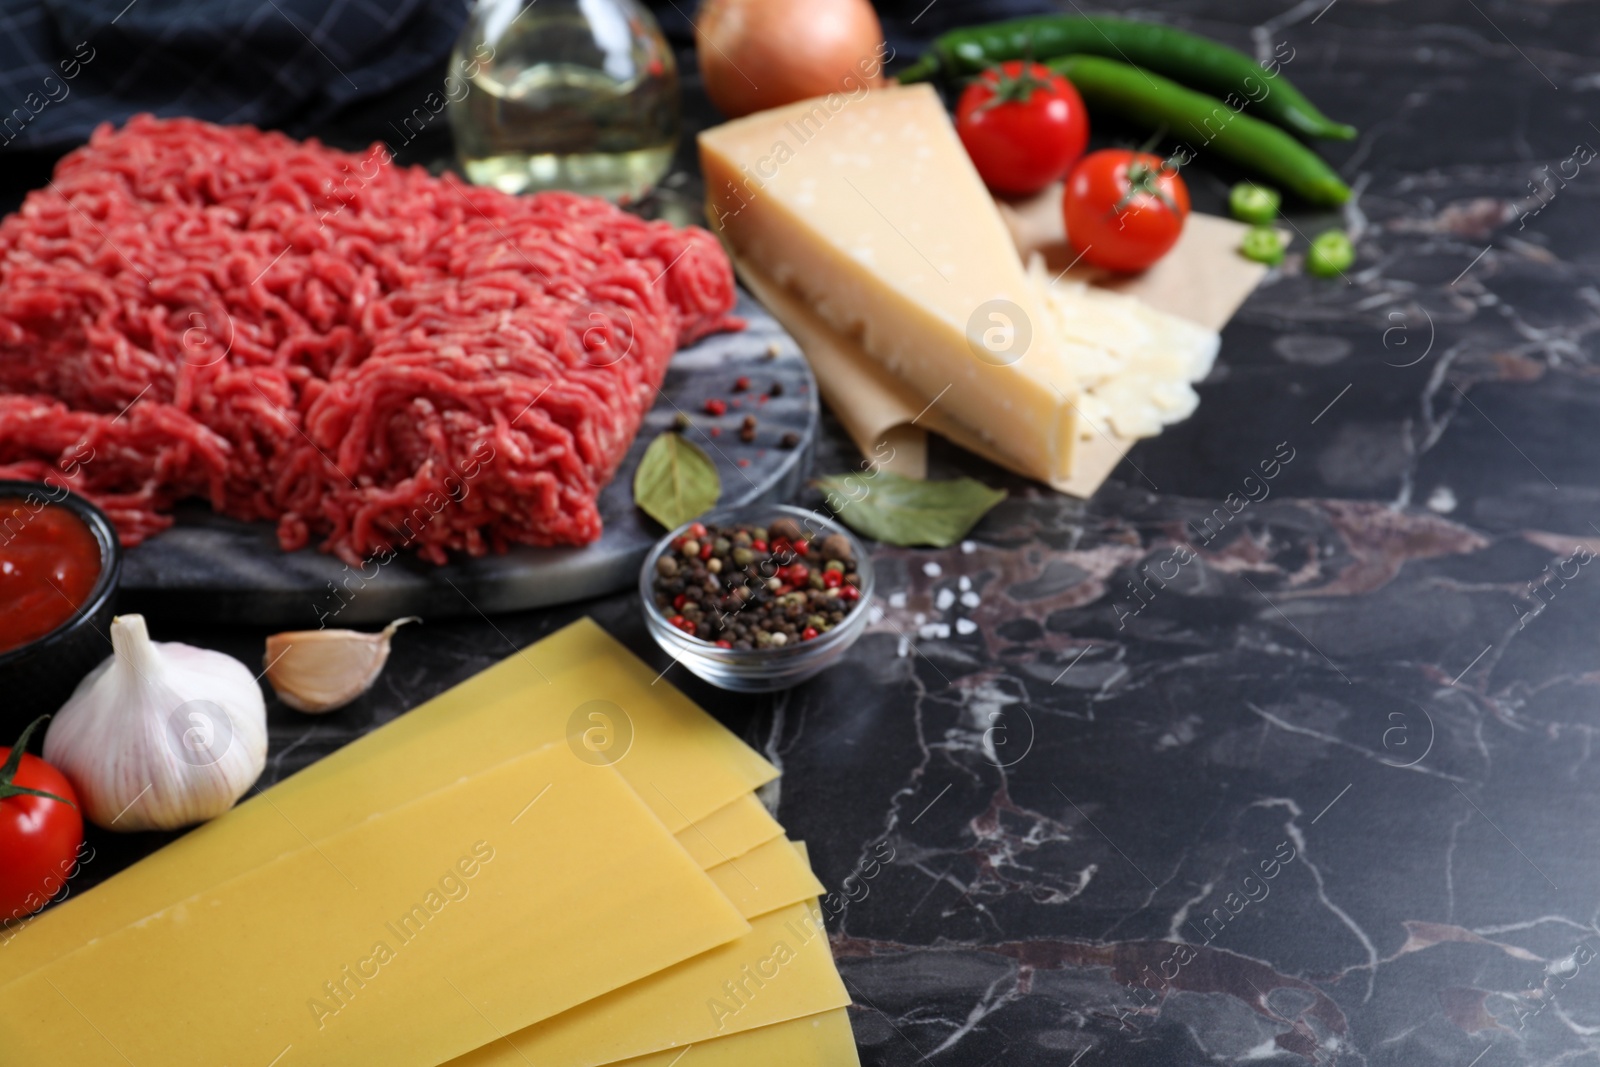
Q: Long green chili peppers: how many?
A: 2